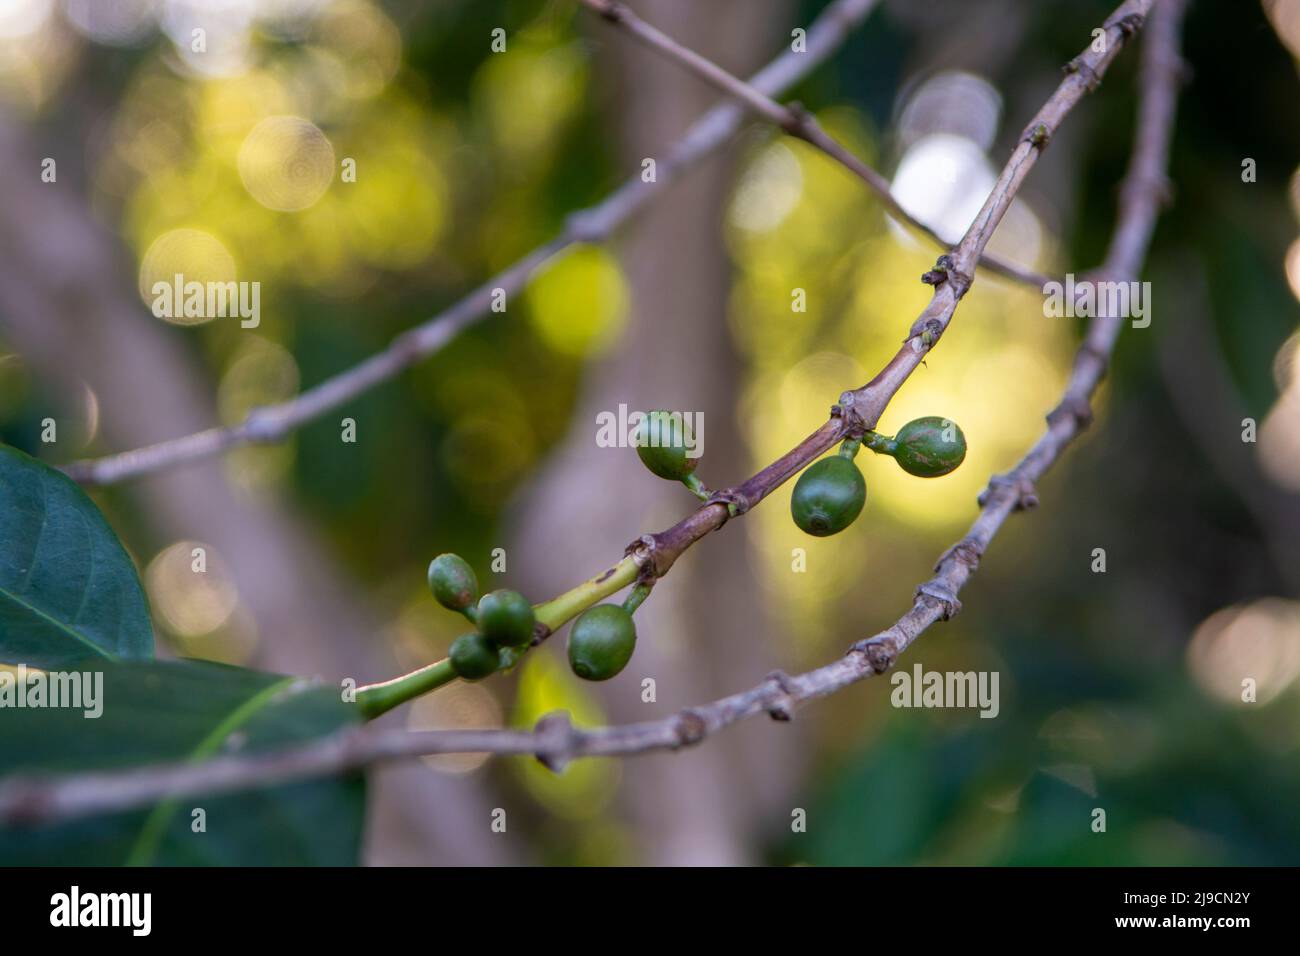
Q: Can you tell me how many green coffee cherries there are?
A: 7